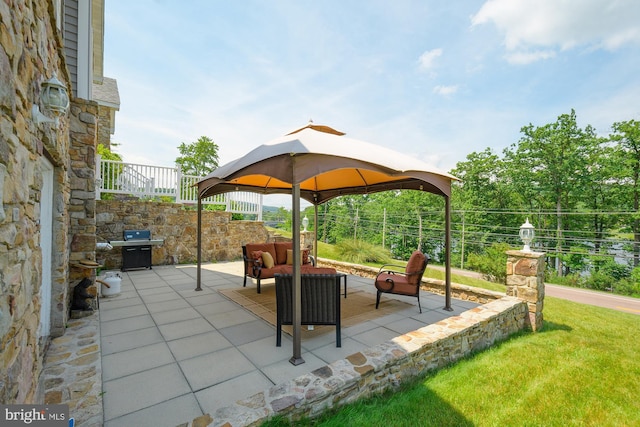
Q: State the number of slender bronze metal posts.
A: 4